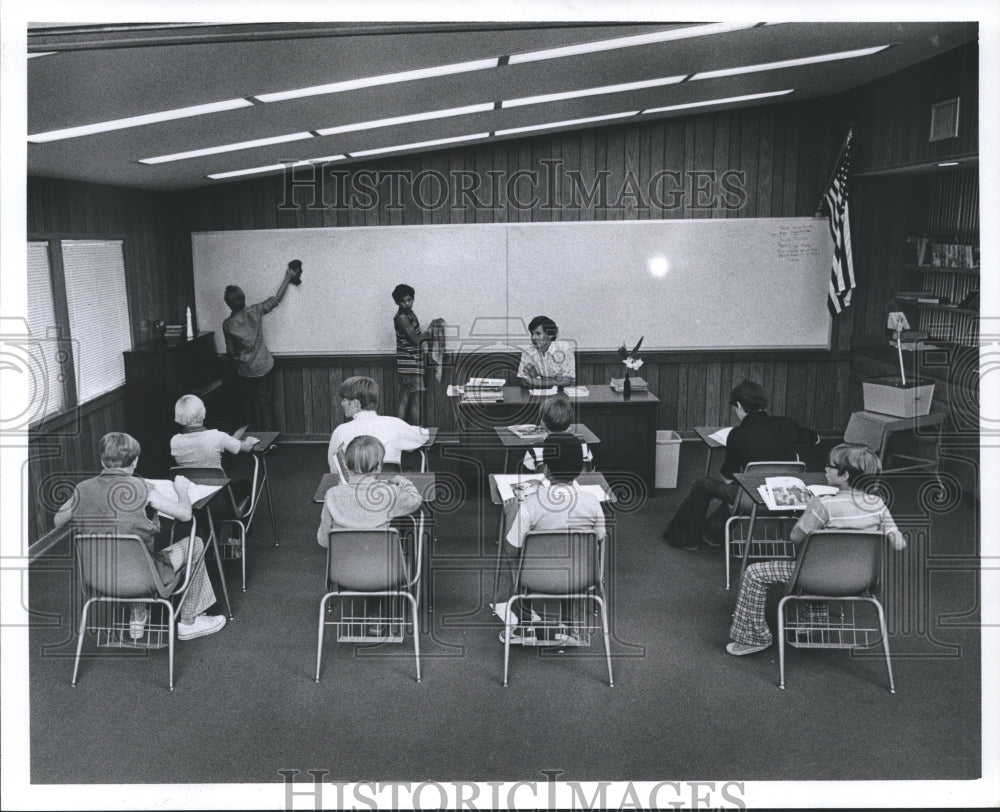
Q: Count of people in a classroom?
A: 11